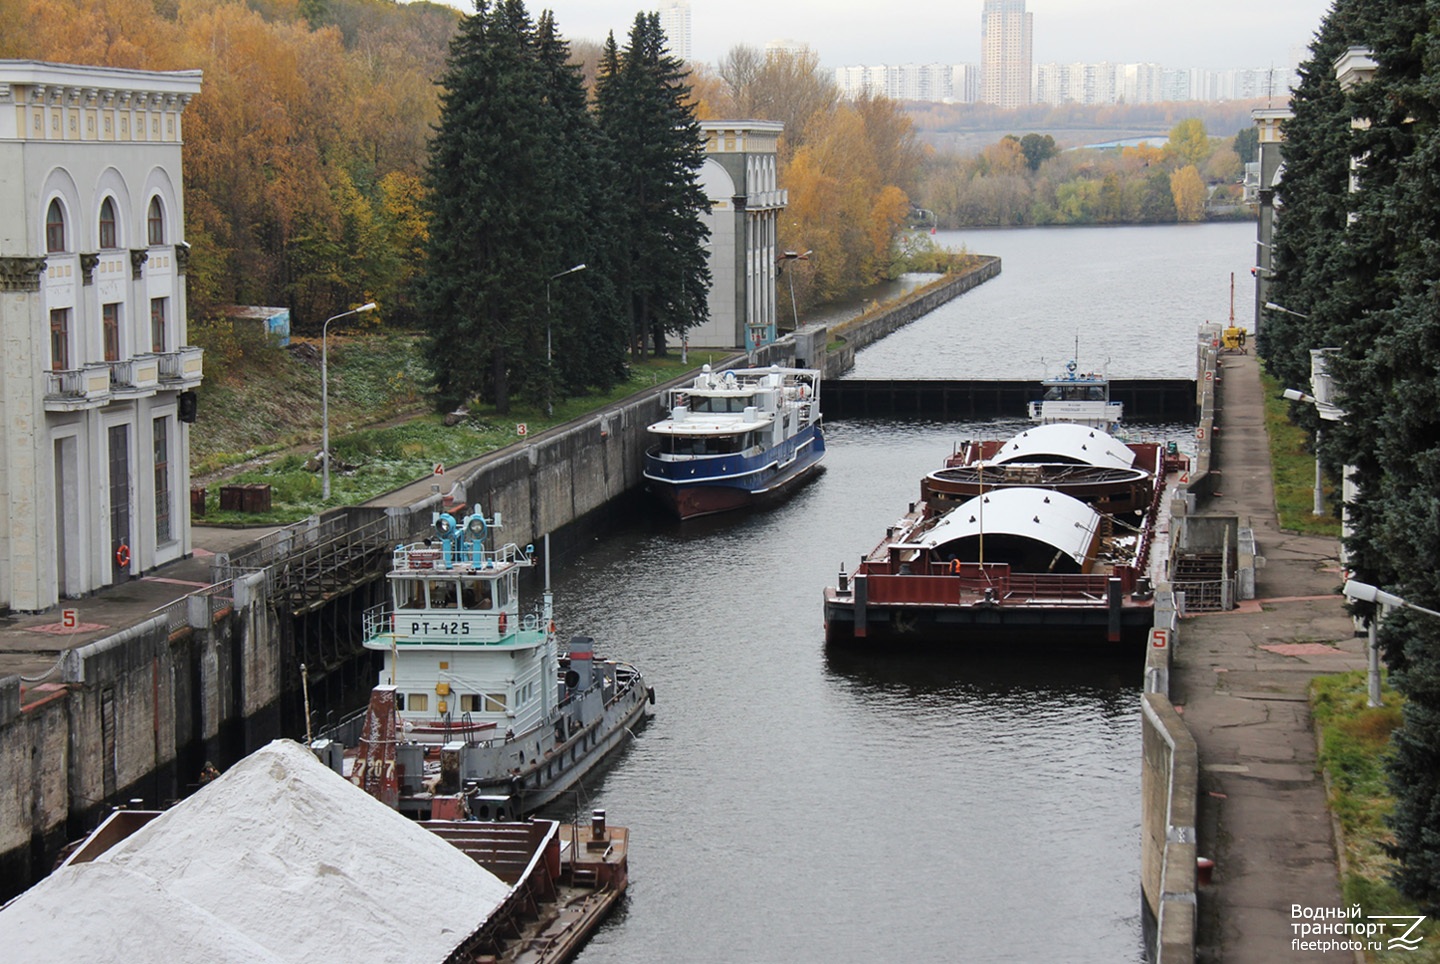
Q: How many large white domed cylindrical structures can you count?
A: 2